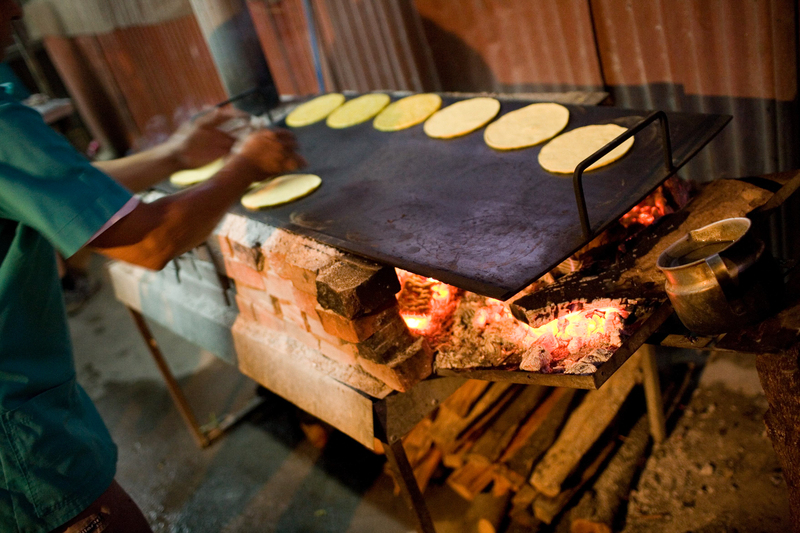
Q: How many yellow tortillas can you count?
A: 8